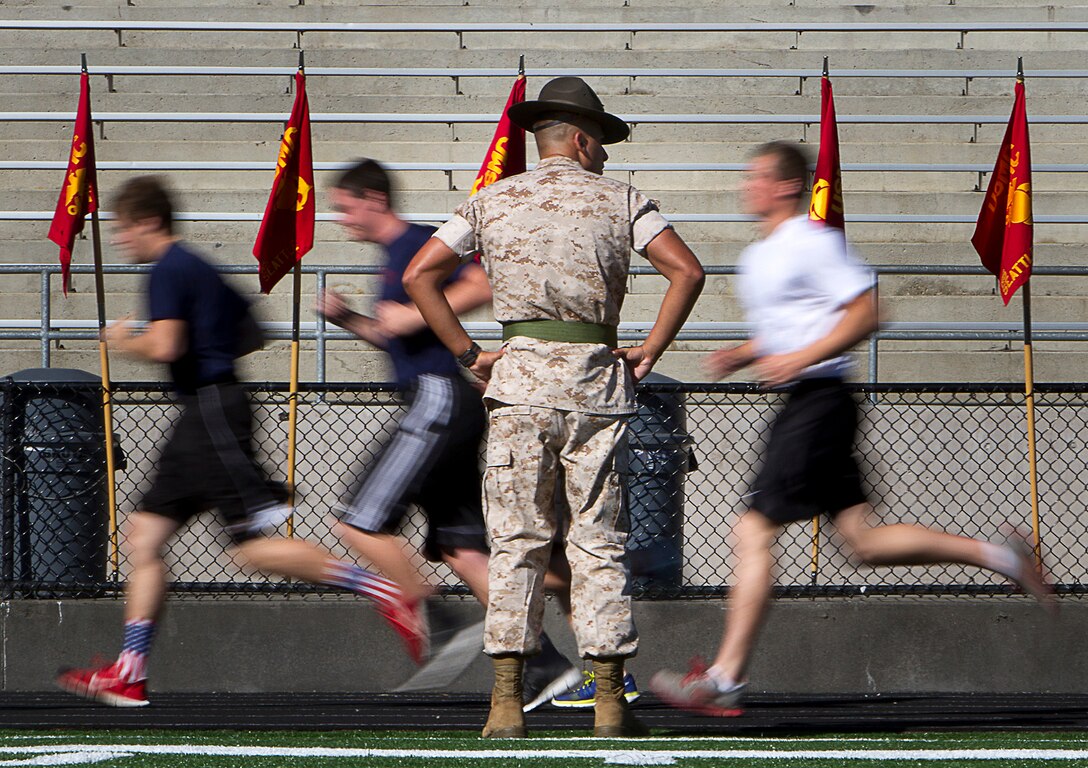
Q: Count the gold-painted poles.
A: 4